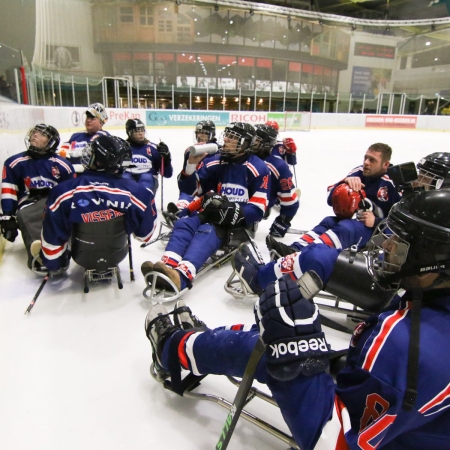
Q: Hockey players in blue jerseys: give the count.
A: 11